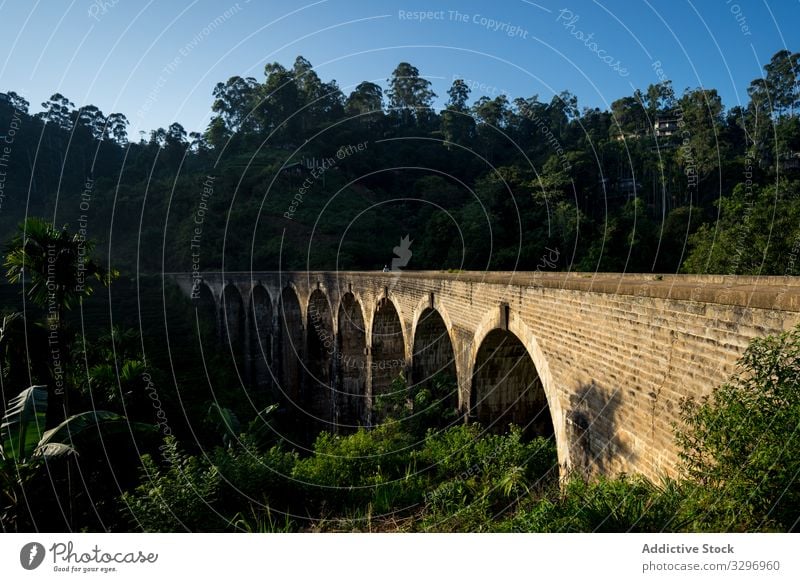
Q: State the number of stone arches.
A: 9